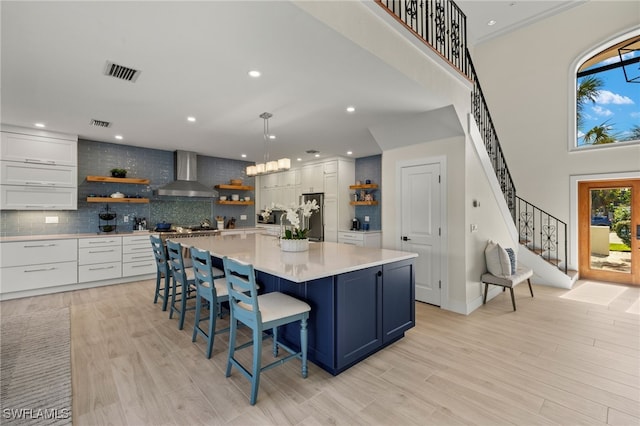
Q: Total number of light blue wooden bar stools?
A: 4